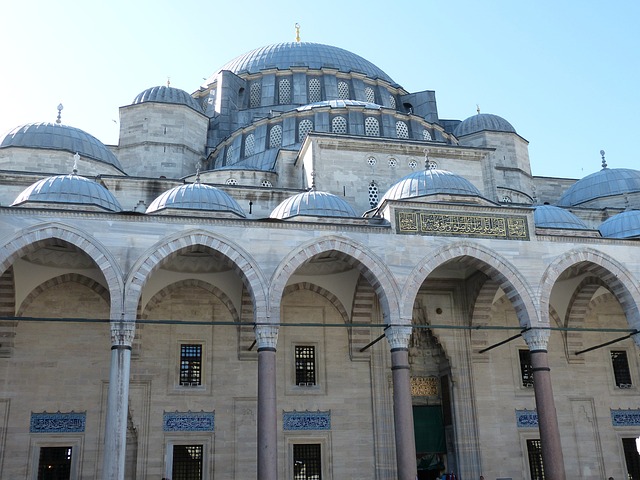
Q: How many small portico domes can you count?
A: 6